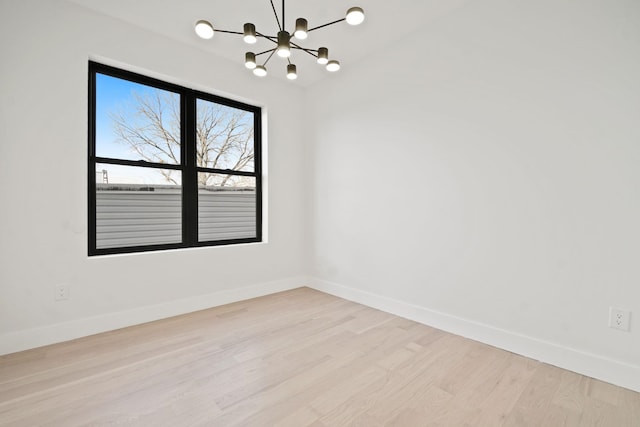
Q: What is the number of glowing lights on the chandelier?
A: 10